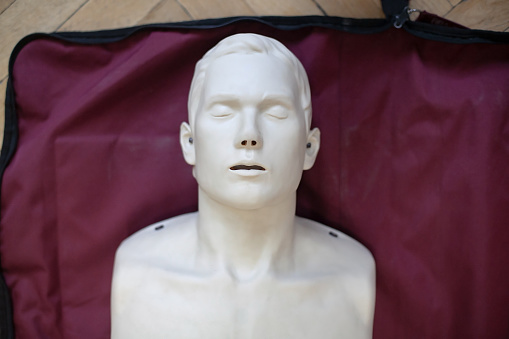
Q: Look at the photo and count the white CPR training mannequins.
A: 1